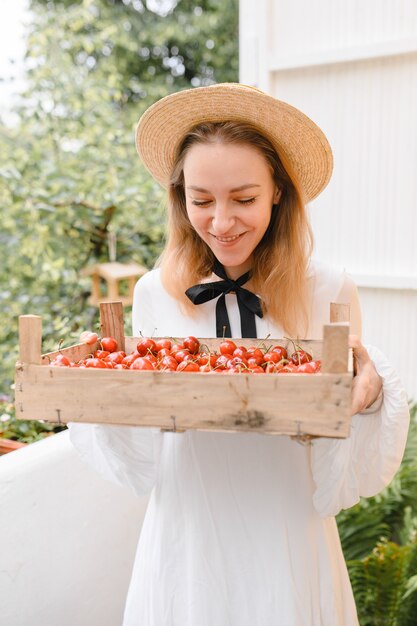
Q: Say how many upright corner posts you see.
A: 4